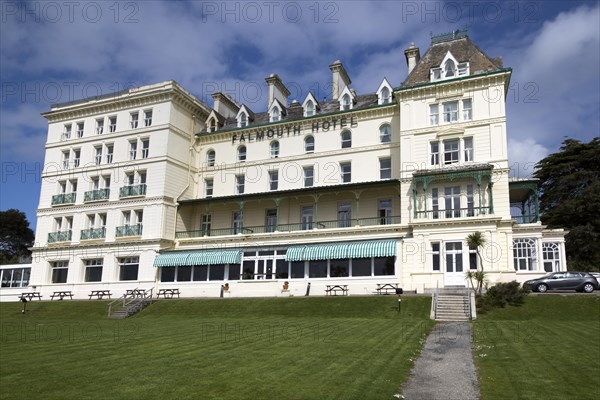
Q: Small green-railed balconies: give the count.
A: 6